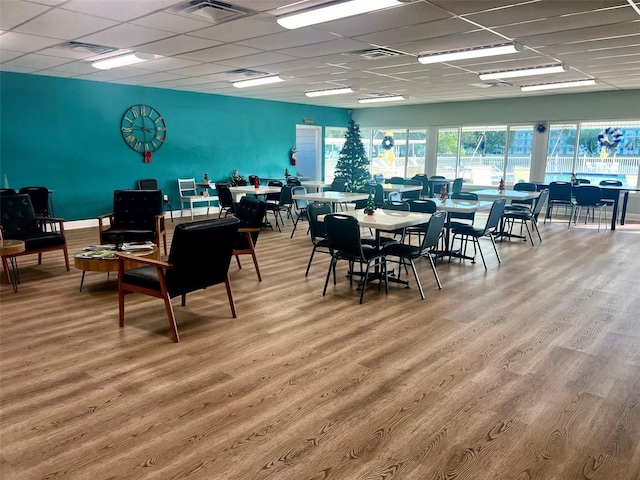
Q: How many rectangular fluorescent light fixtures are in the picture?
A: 8